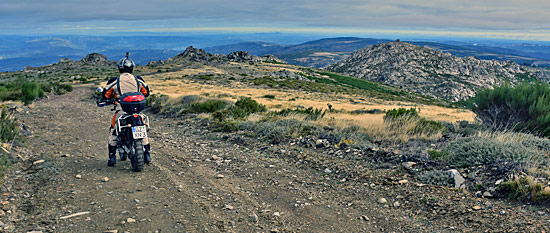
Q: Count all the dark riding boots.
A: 2